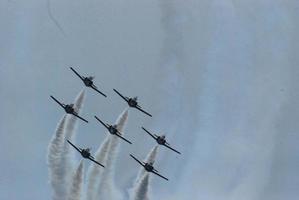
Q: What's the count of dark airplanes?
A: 7